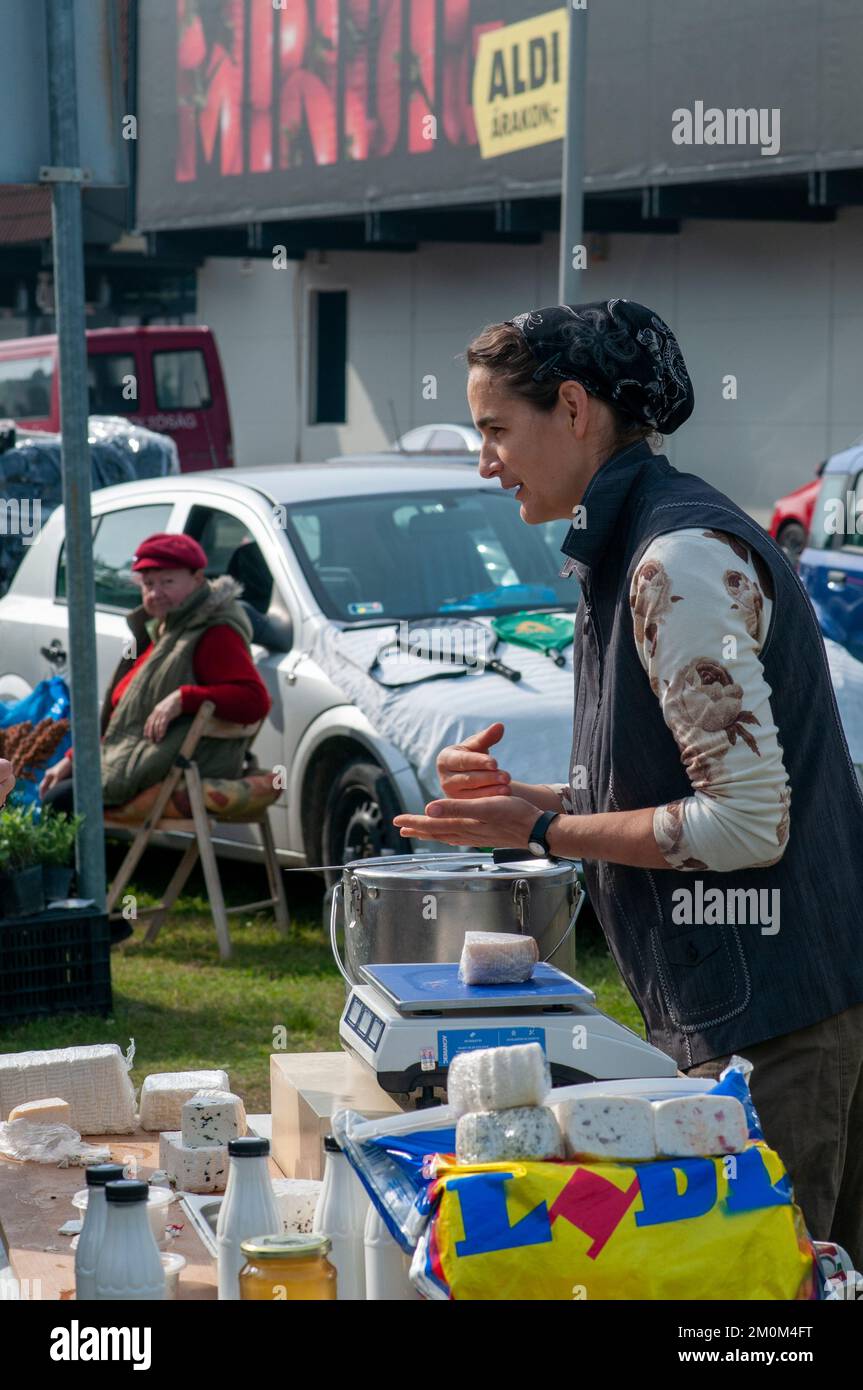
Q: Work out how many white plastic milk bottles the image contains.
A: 5